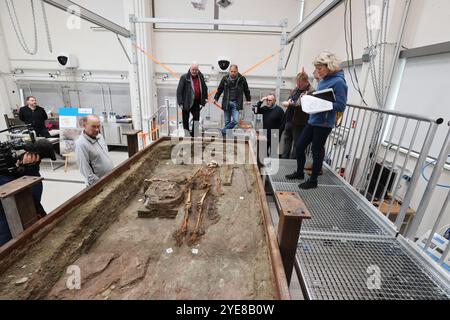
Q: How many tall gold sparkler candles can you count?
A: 0